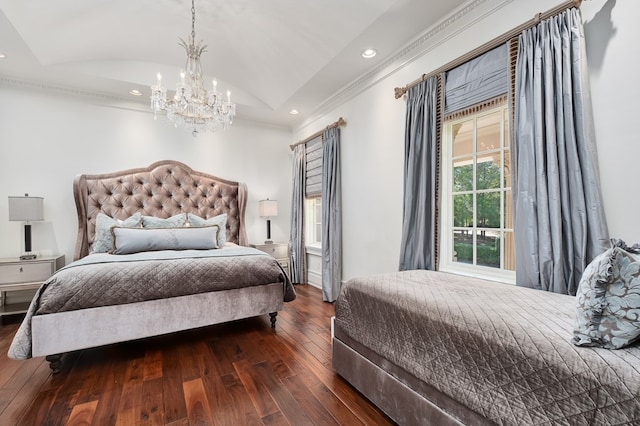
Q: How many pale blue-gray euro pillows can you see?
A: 3